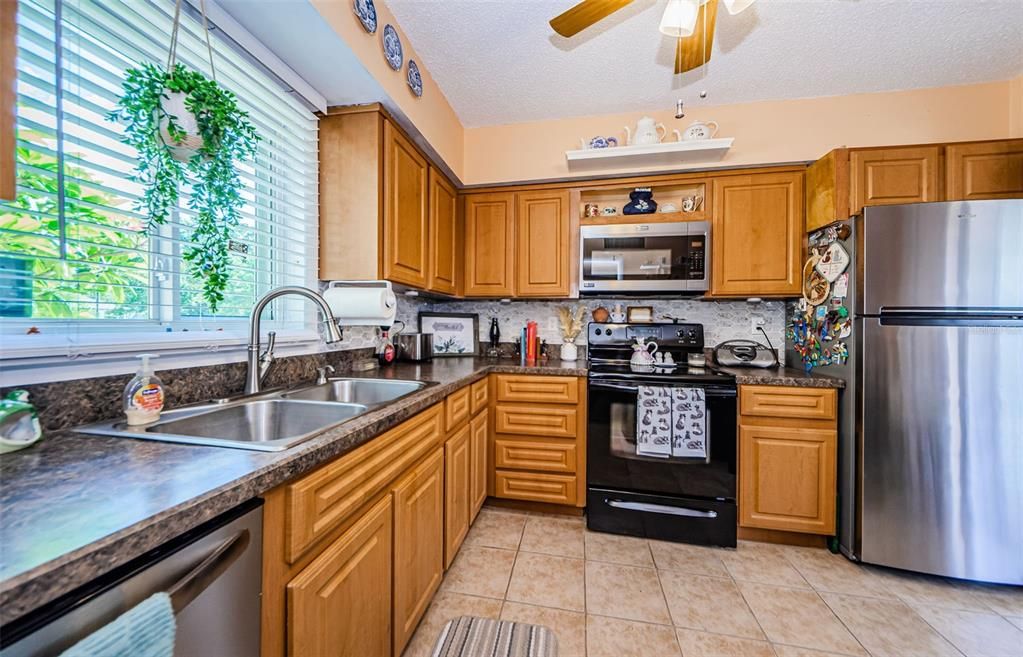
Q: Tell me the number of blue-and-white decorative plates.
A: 3